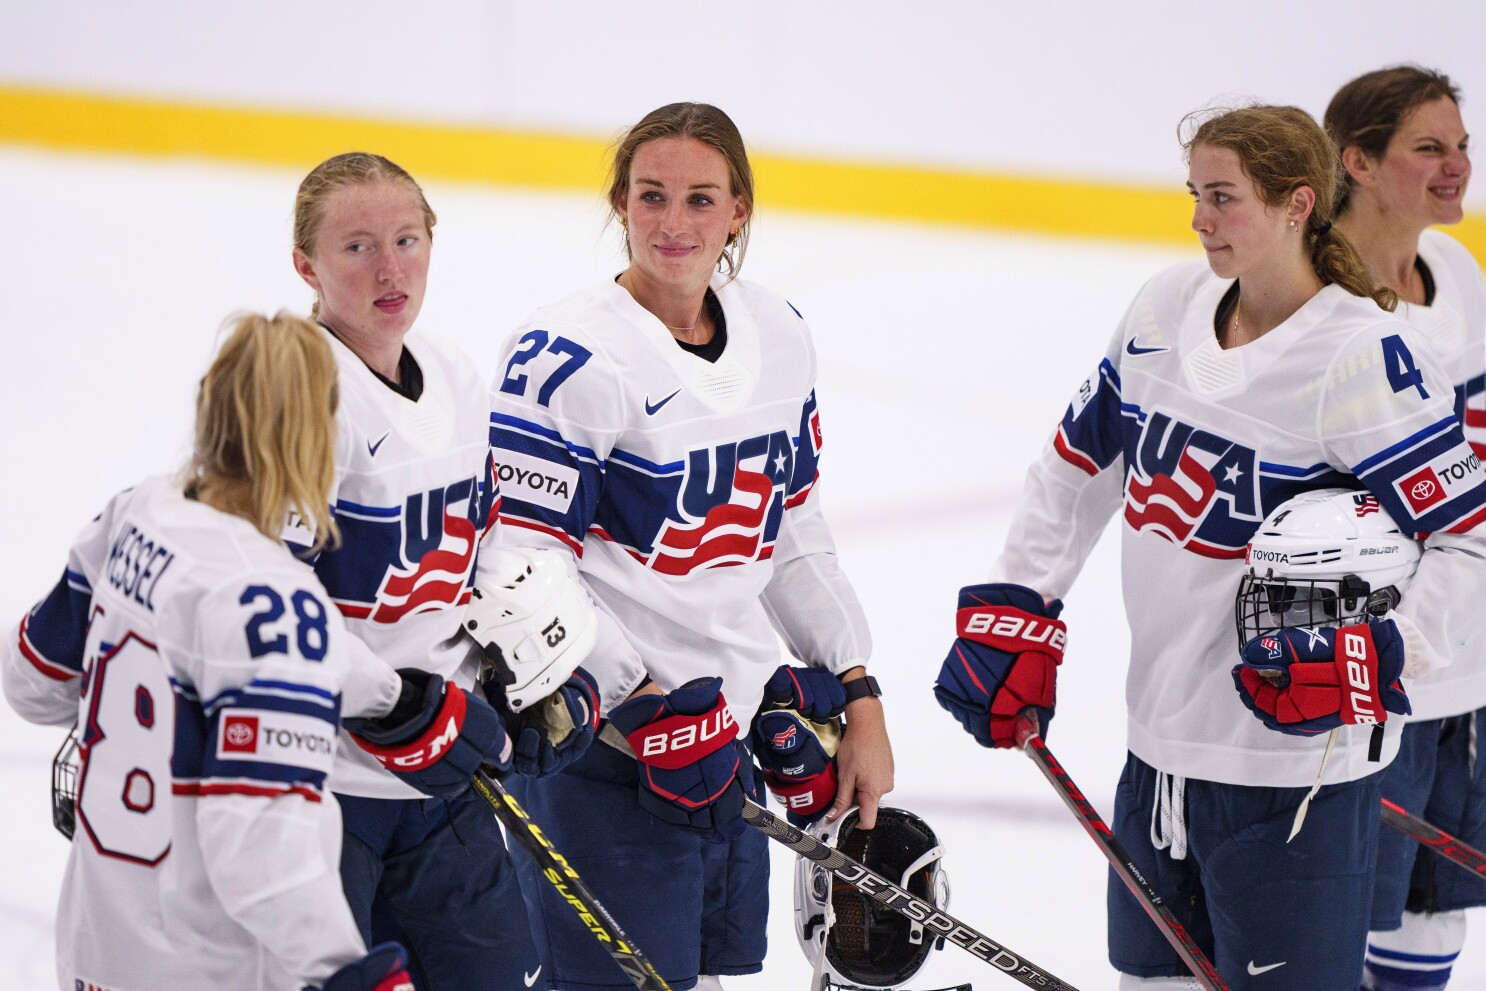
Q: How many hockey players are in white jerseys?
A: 5